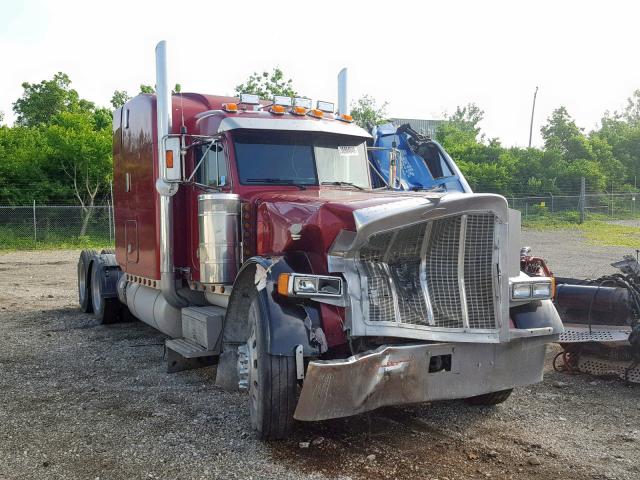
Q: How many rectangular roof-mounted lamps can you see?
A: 4